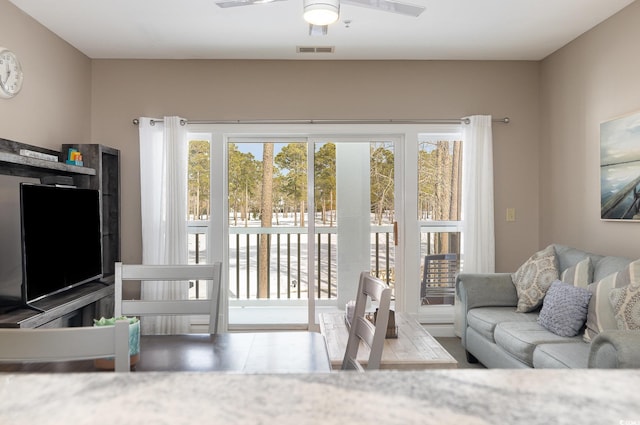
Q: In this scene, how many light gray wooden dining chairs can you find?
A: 3